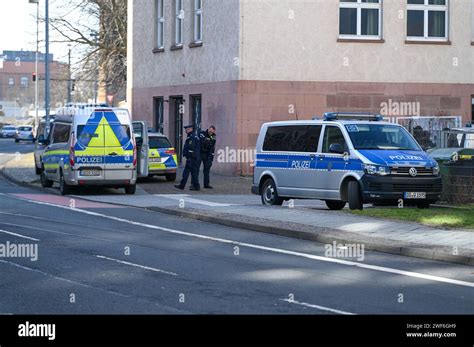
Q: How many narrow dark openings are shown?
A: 3